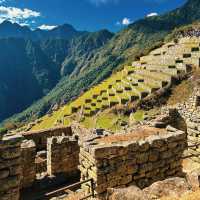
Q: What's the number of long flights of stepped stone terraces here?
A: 1